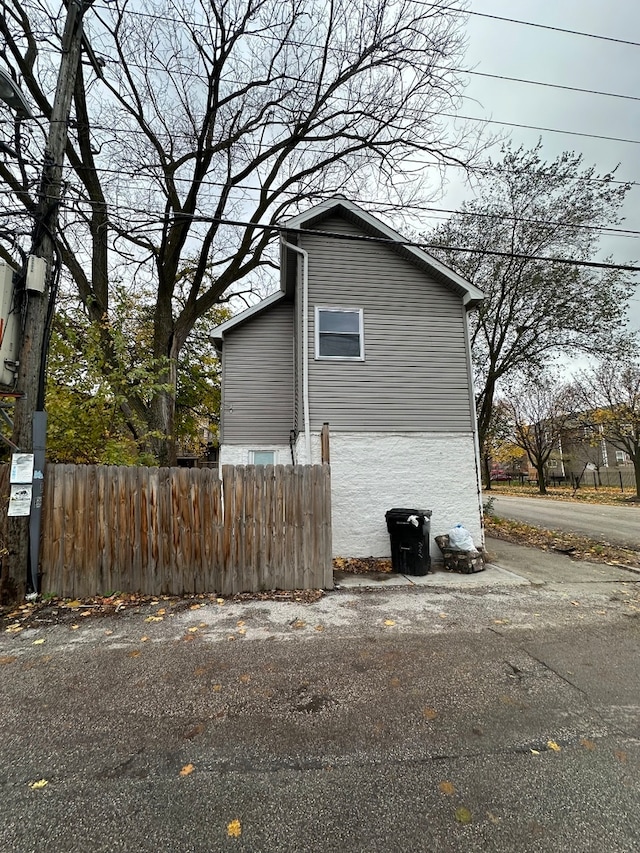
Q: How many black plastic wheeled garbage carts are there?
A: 1